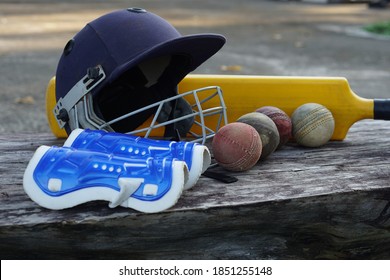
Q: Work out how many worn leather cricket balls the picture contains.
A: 4